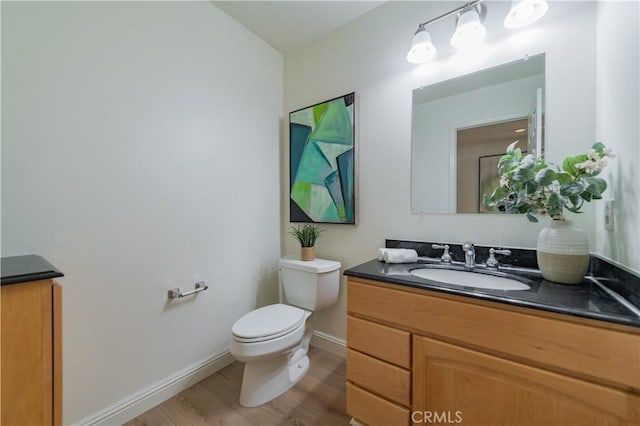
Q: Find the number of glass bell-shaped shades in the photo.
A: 3